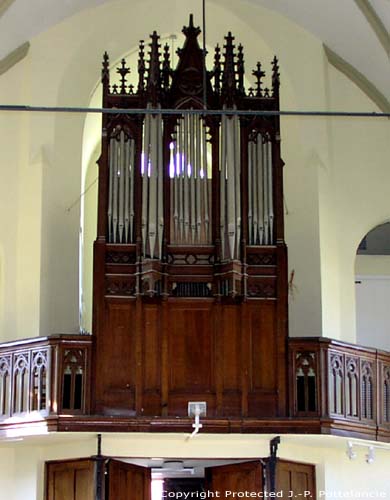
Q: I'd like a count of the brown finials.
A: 11